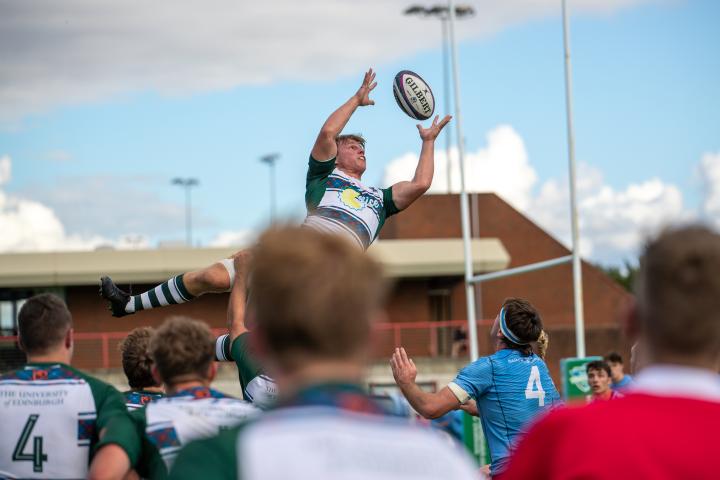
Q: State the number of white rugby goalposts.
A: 2